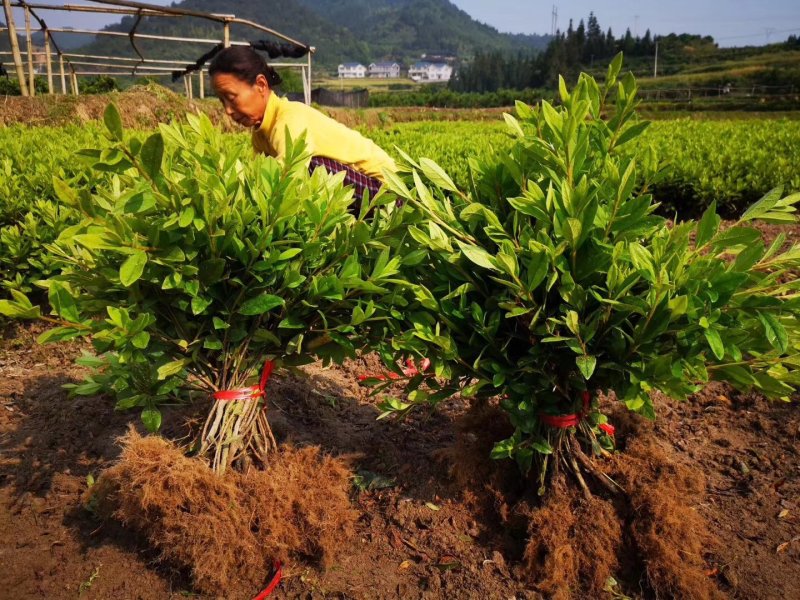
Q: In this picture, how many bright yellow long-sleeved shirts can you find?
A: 1